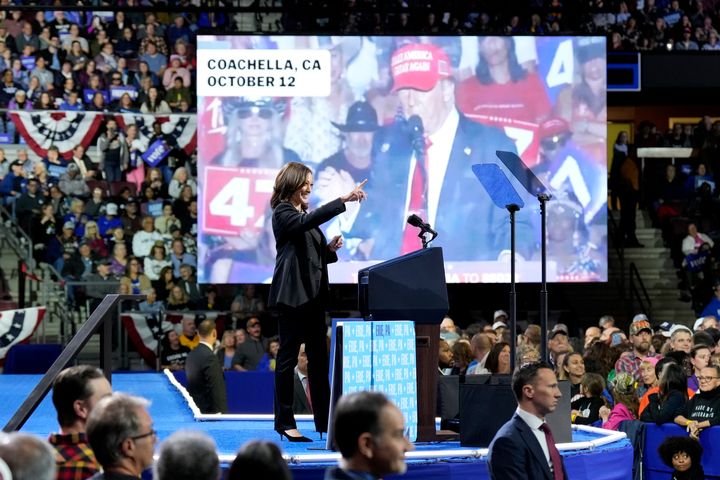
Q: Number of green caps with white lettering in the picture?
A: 0